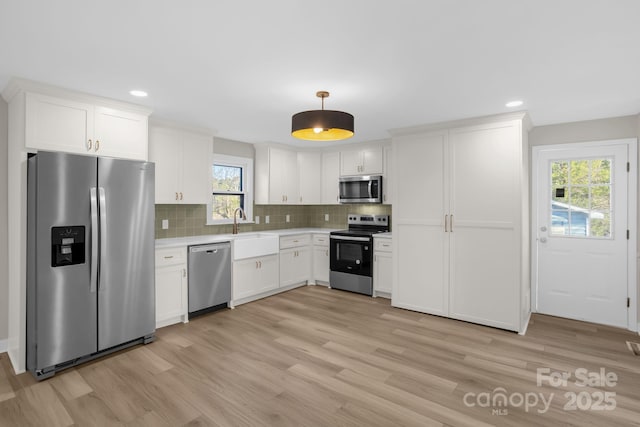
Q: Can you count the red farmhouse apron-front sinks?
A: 0